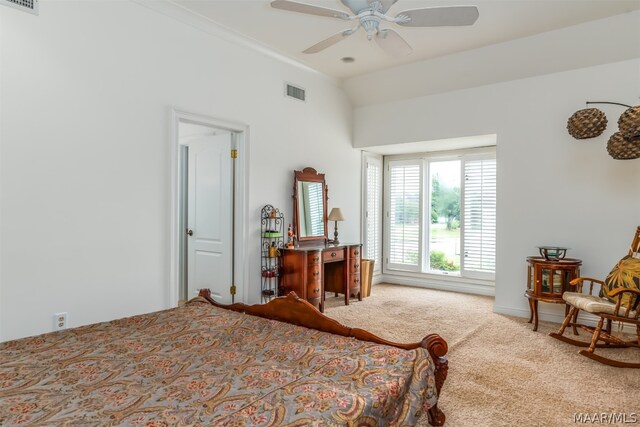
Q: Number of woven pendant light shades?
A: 3